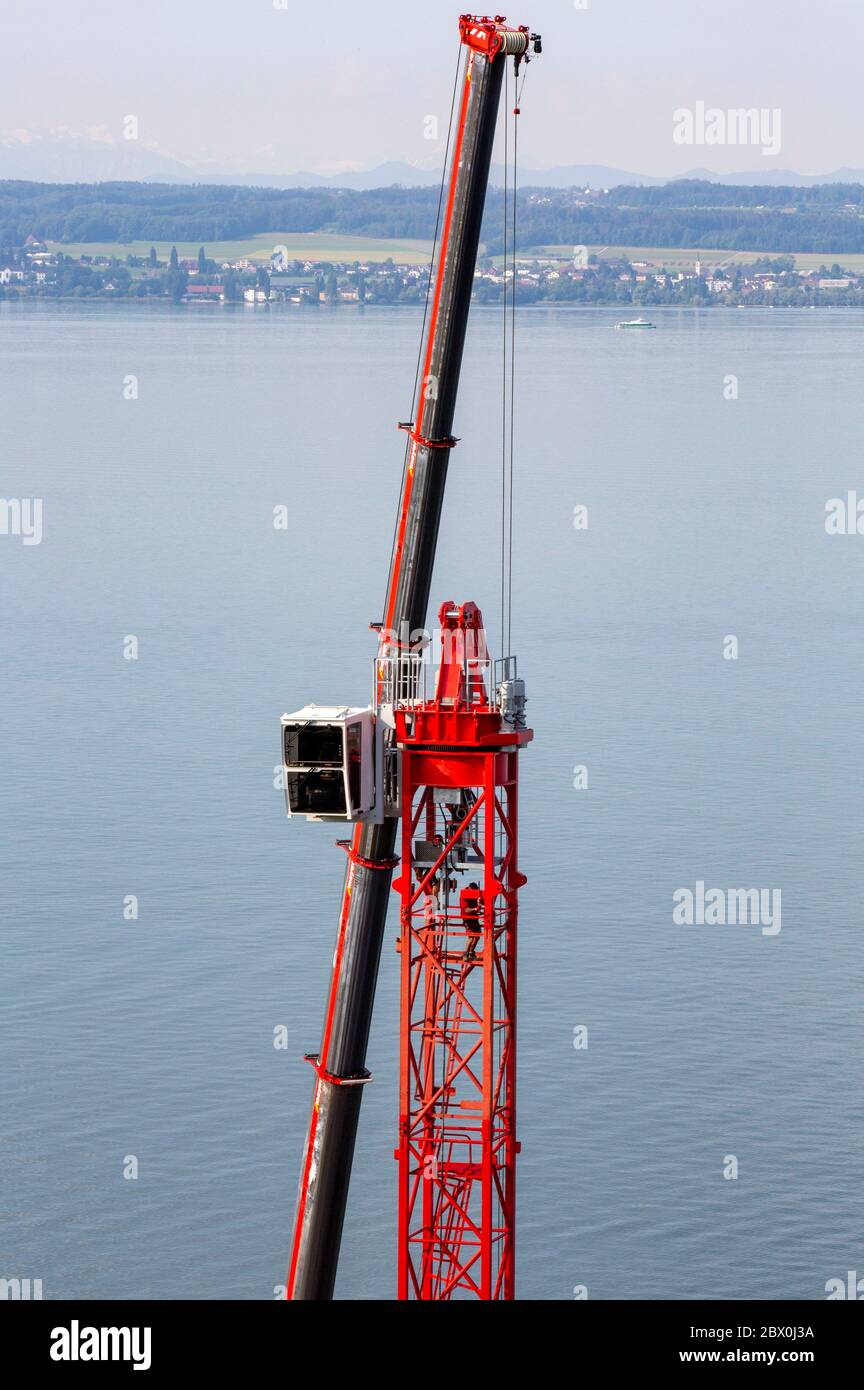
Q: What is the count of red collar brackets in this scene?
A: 4